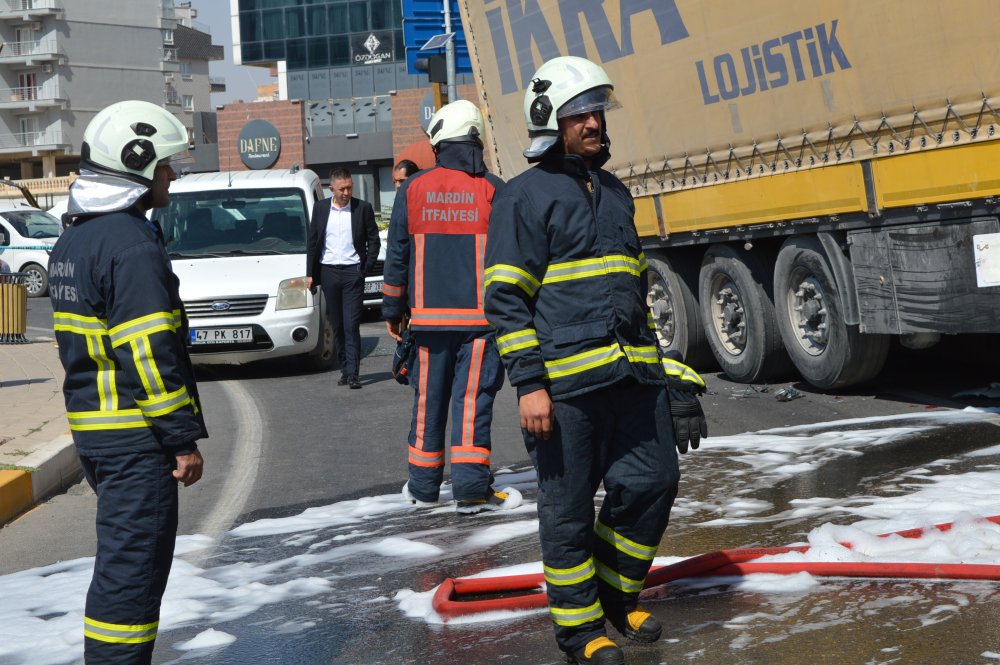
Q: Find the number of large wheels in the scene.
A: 3